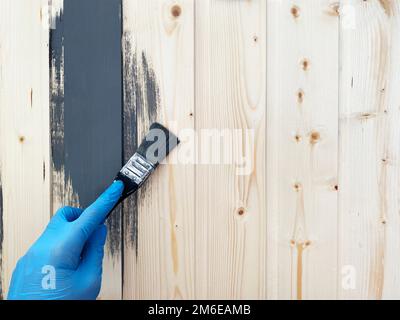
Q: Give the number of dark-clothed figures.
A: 0